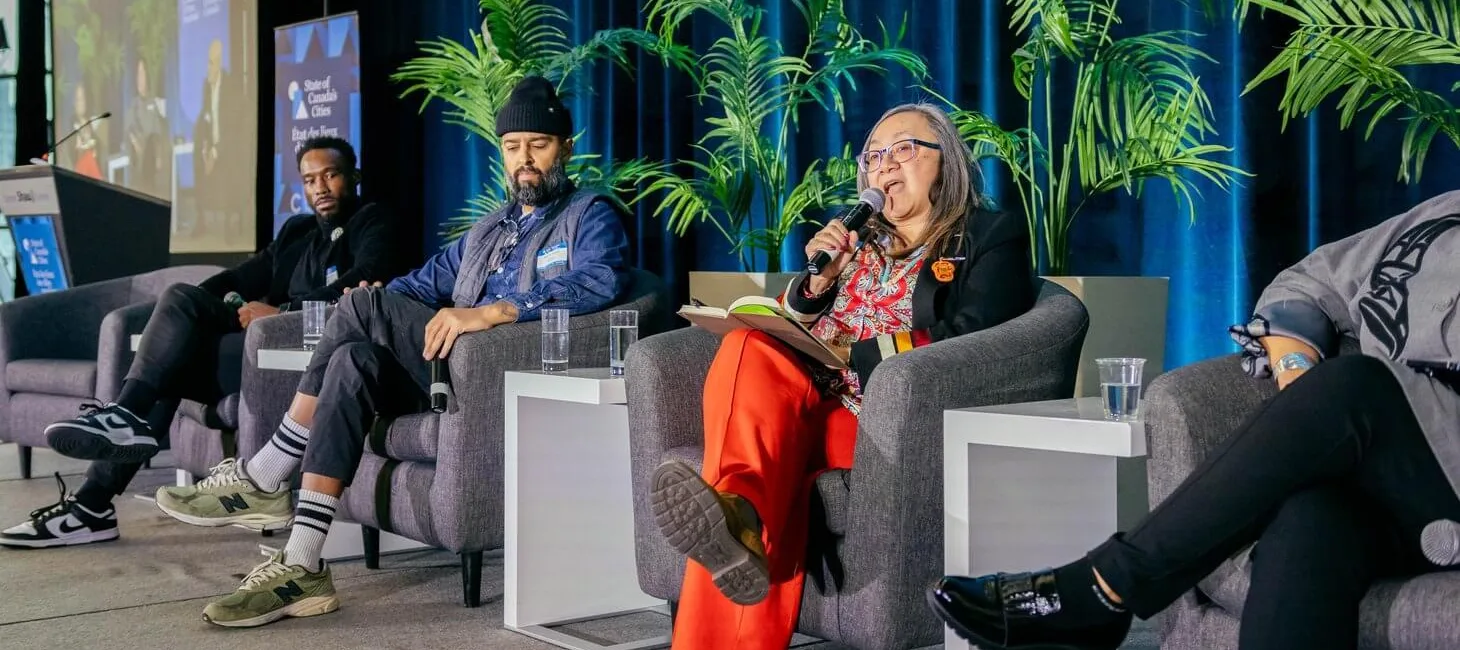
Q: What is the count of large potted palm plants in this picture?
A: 4